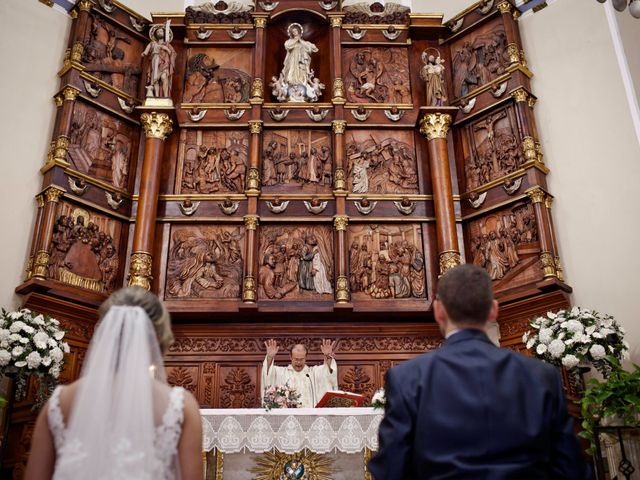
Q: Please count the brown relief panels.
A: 14